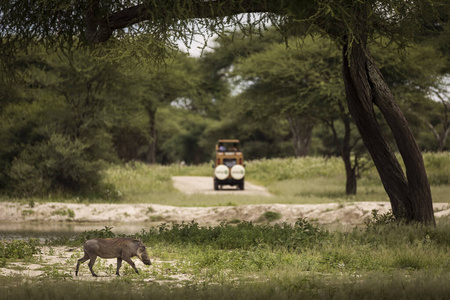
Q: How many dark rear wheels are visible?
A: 2